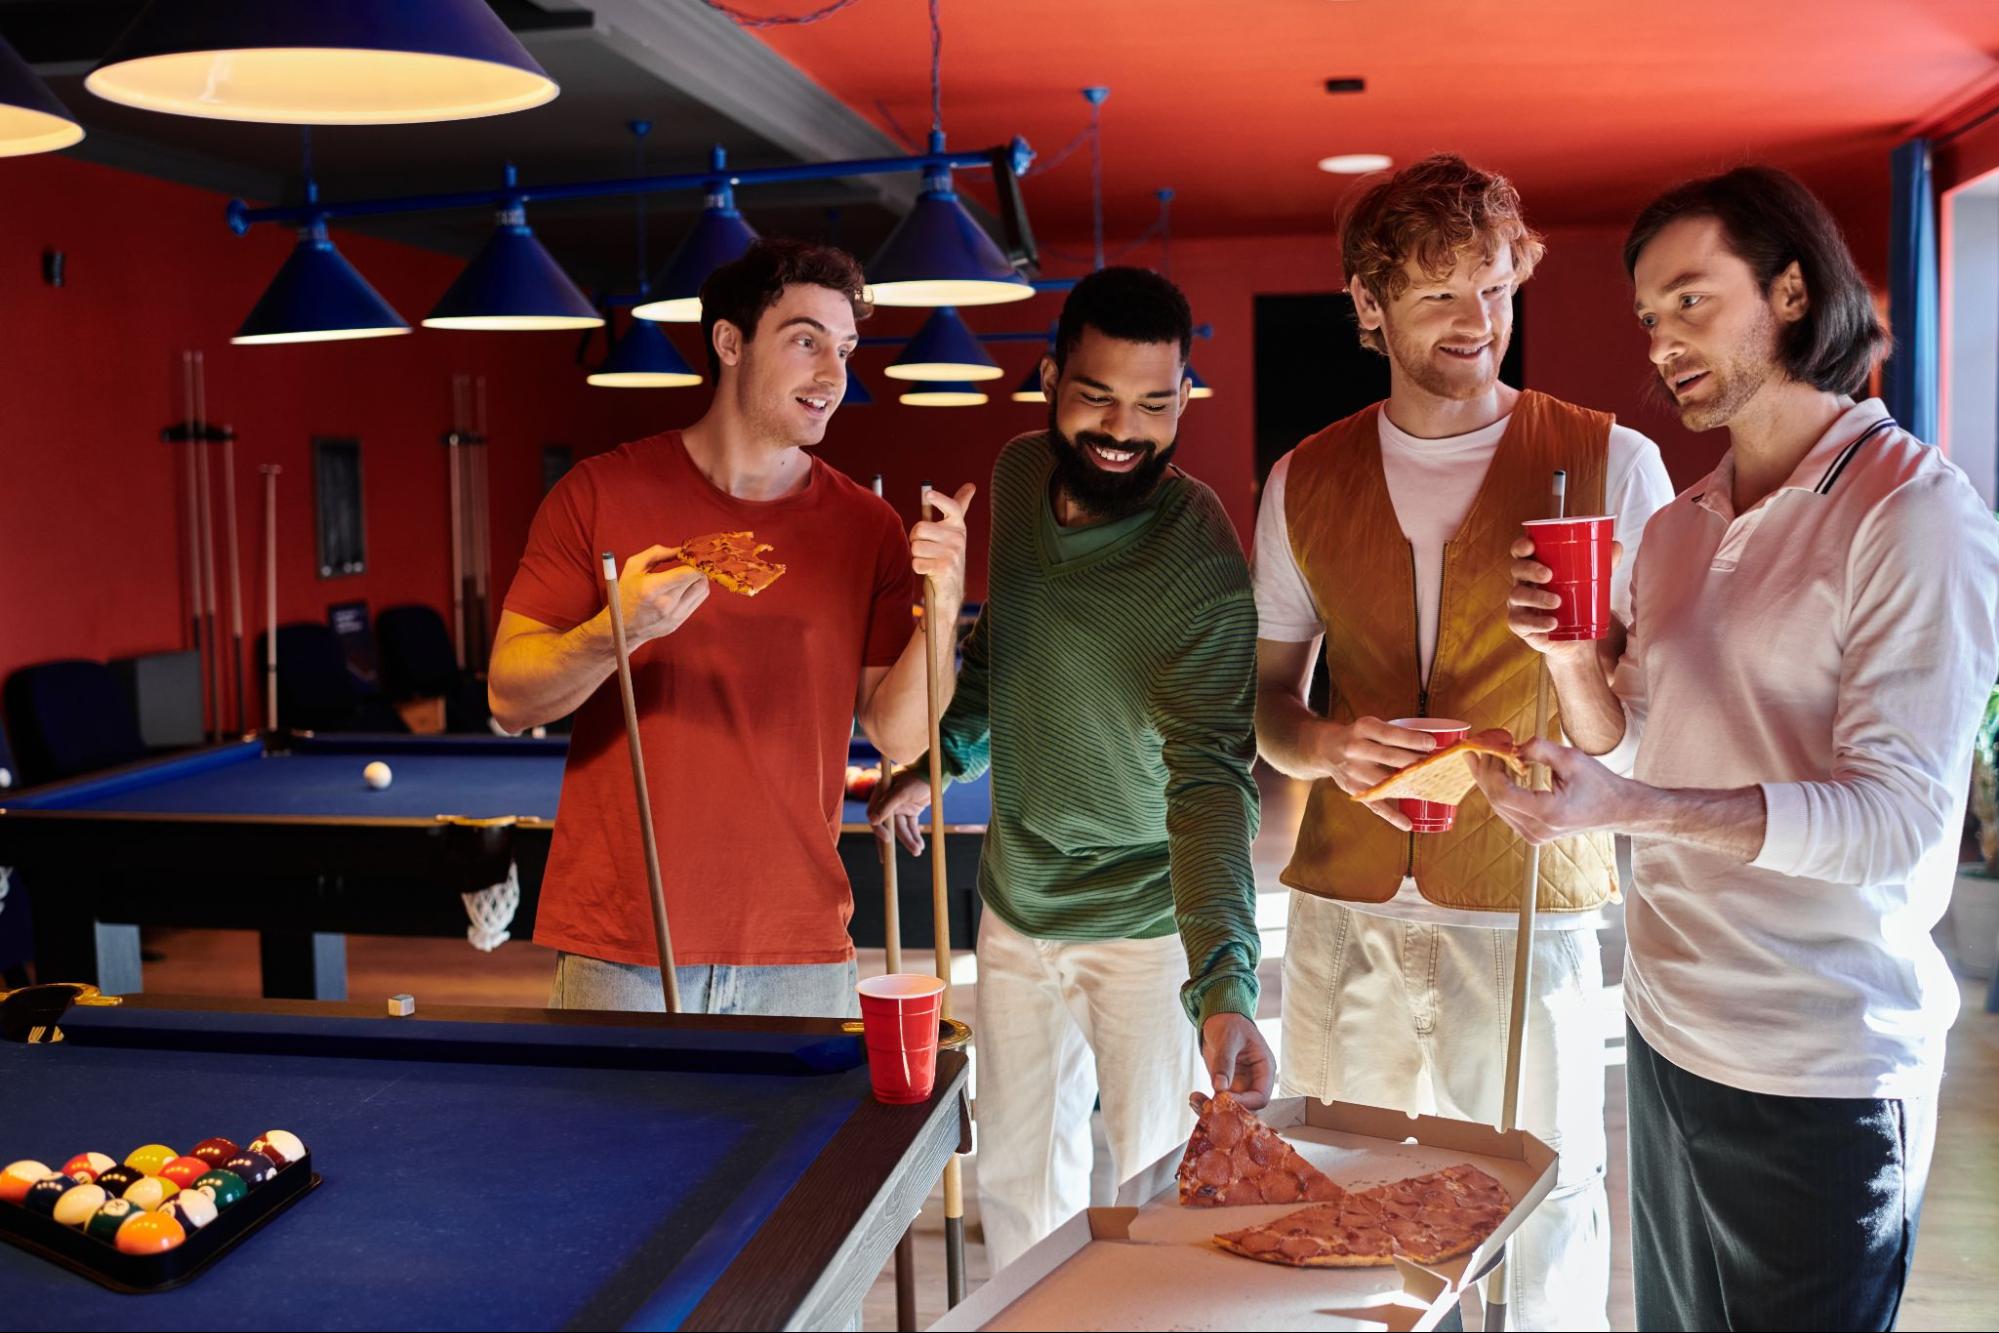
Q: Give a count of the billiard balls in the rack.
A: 15